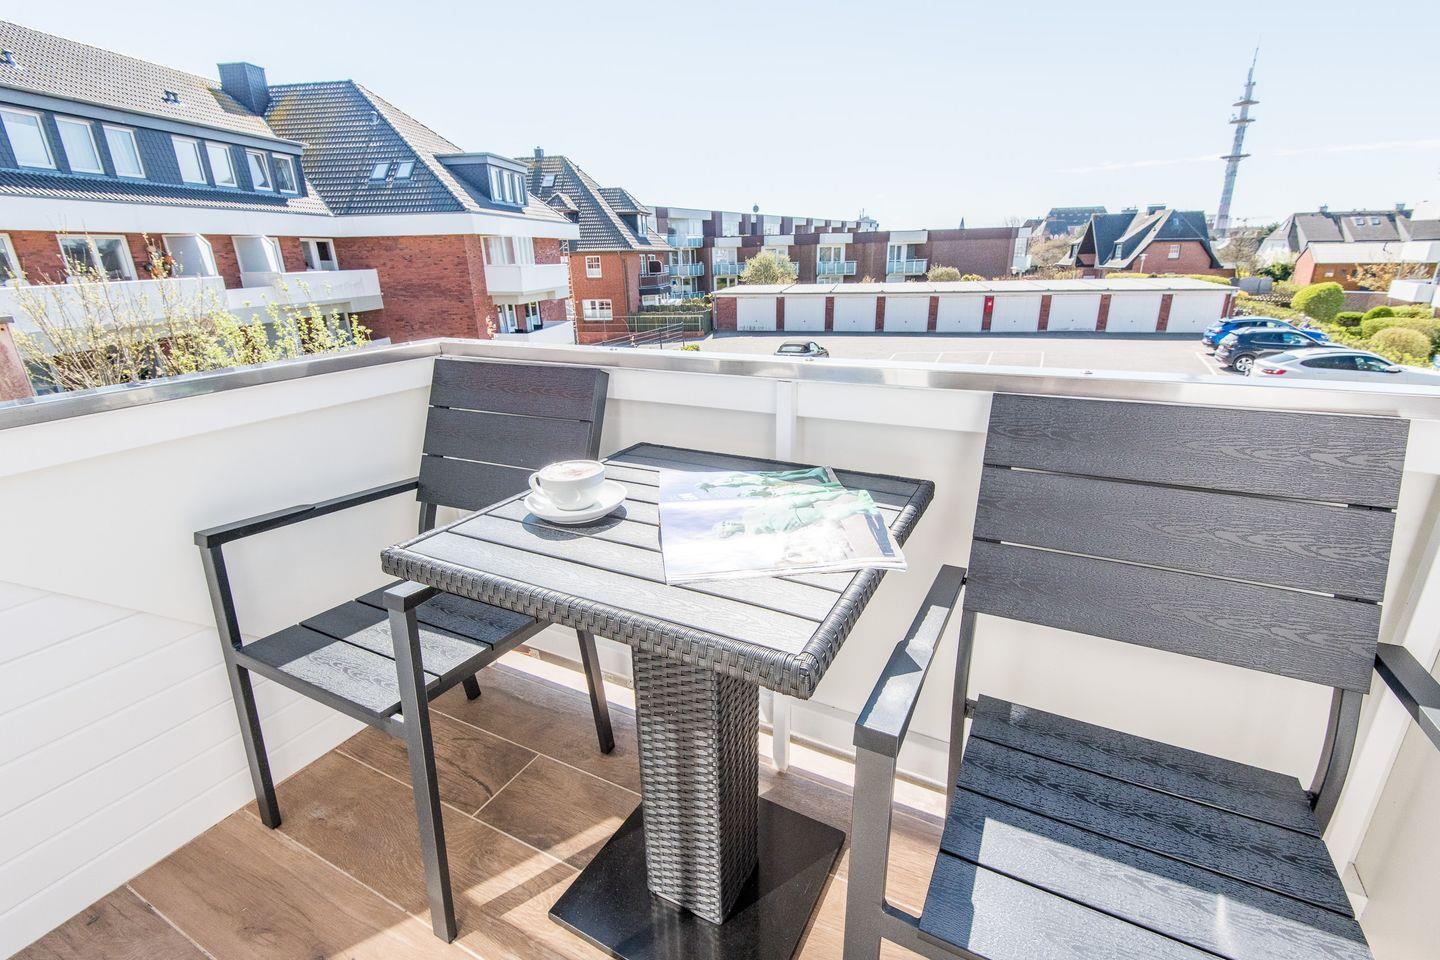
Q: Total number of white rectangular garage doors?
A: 9